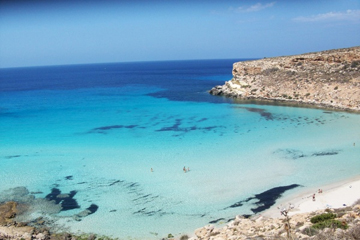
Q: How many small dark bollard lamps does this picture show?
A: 0